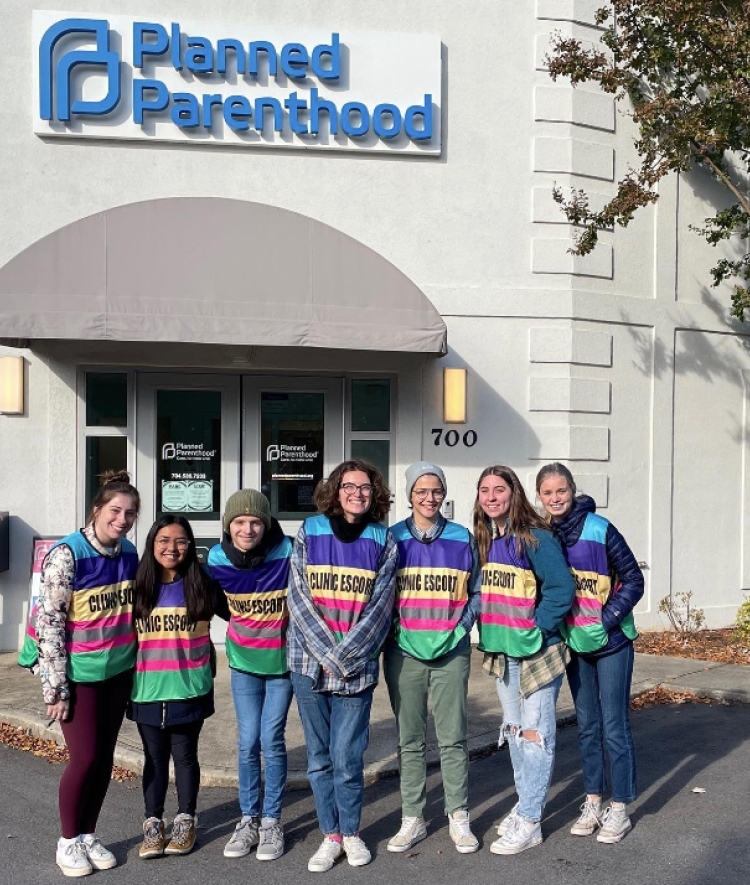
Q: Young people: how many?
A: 7